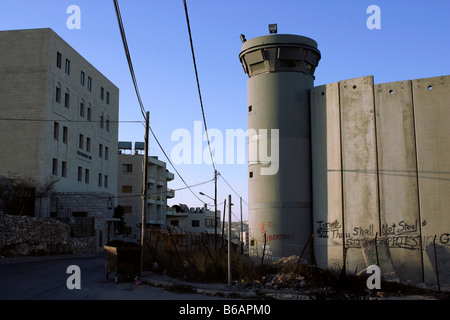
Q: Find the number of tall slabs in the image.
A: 4